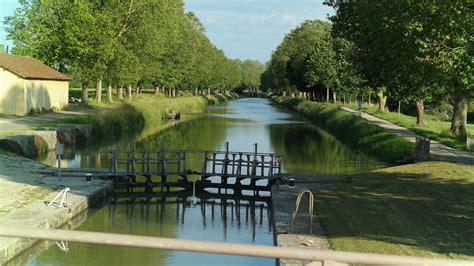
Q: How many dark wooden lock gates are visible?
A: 2